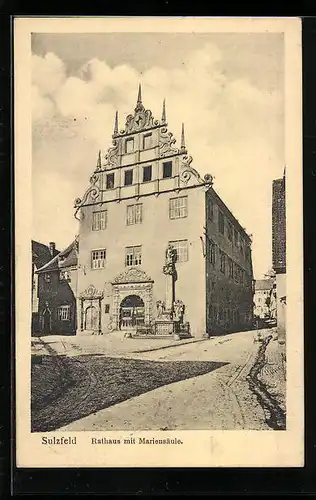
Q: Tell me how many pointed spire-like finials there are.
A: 5